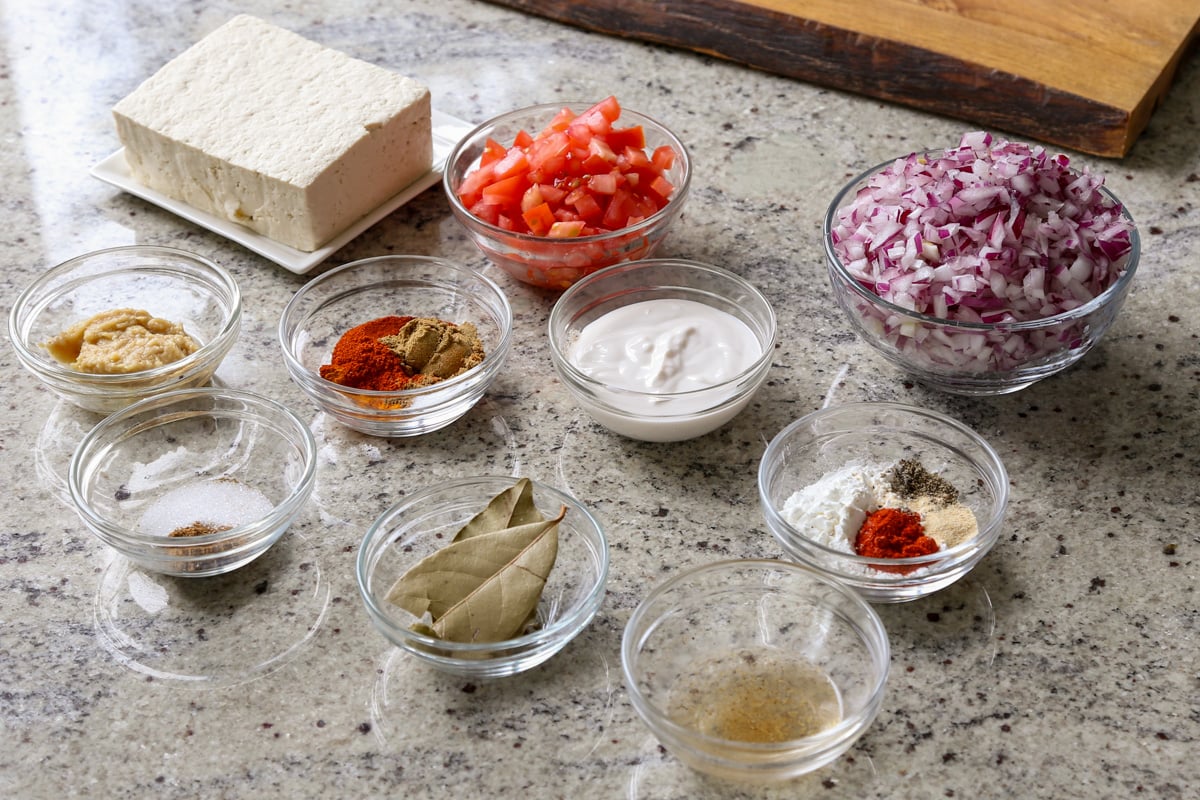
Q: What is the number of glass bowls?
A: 9